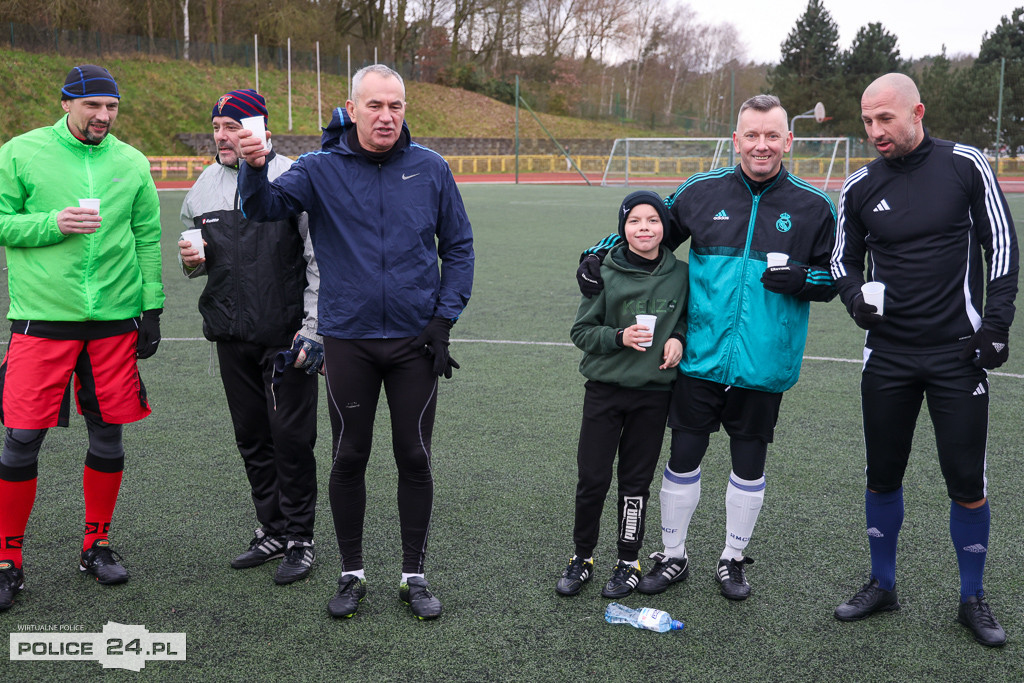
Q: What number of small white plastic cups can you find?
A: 6